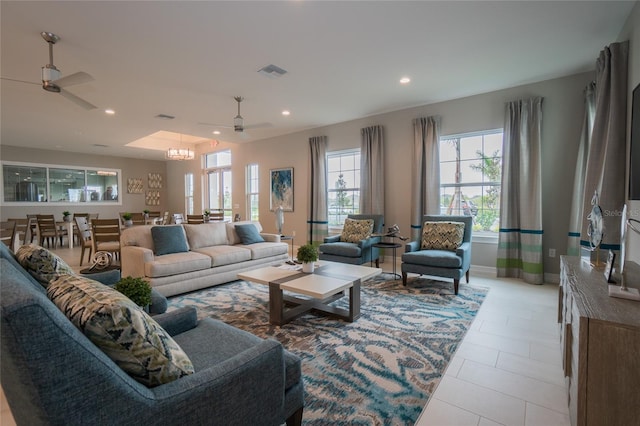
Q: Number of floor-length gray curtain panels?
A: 6